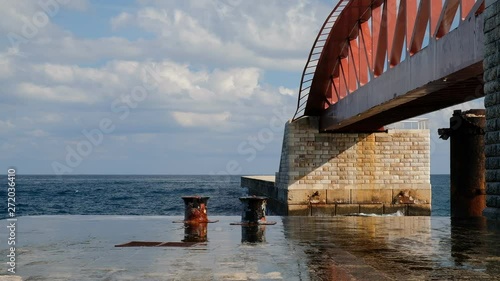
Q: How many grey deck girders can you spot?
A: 1